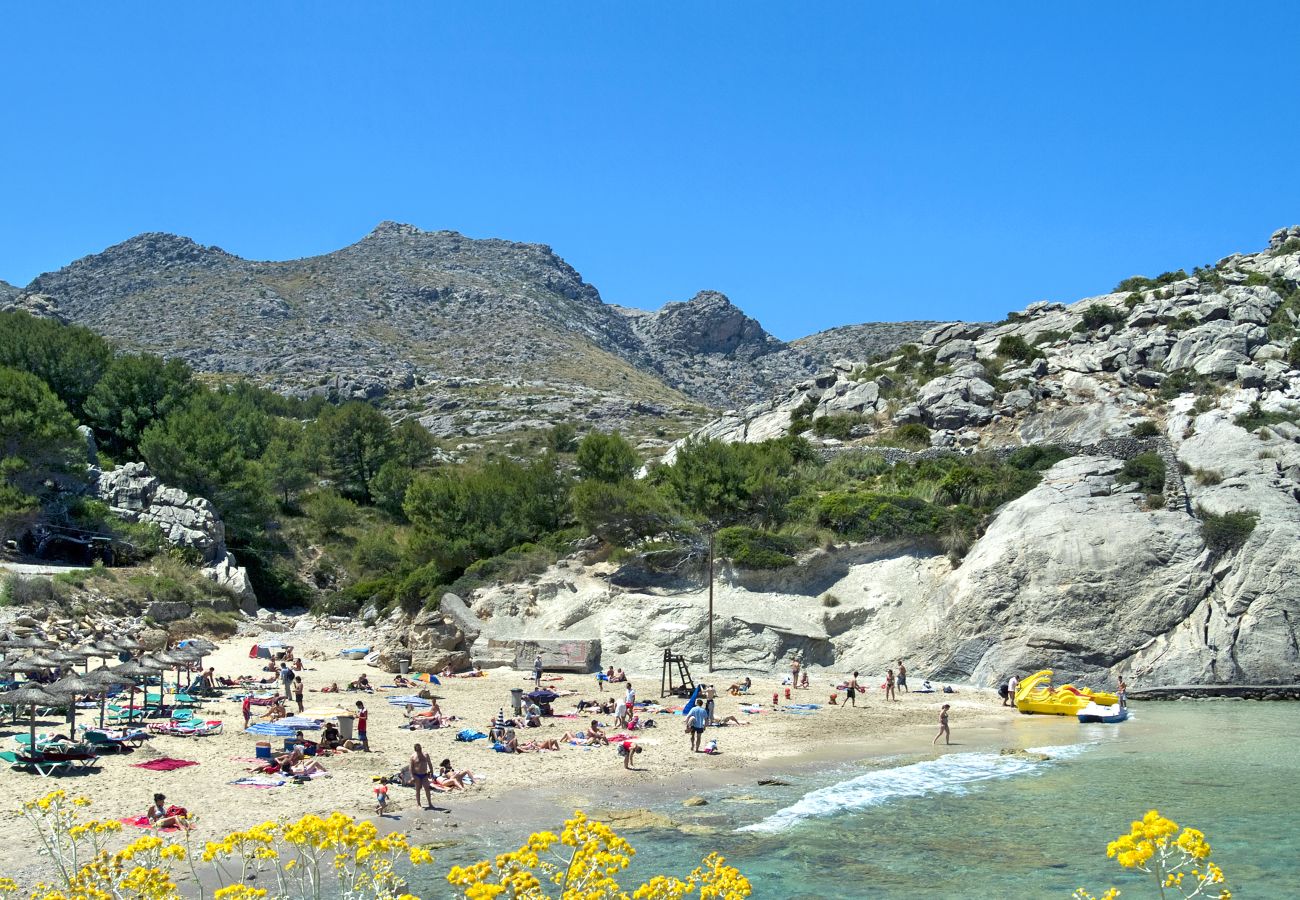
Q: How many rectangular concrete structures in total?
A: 1